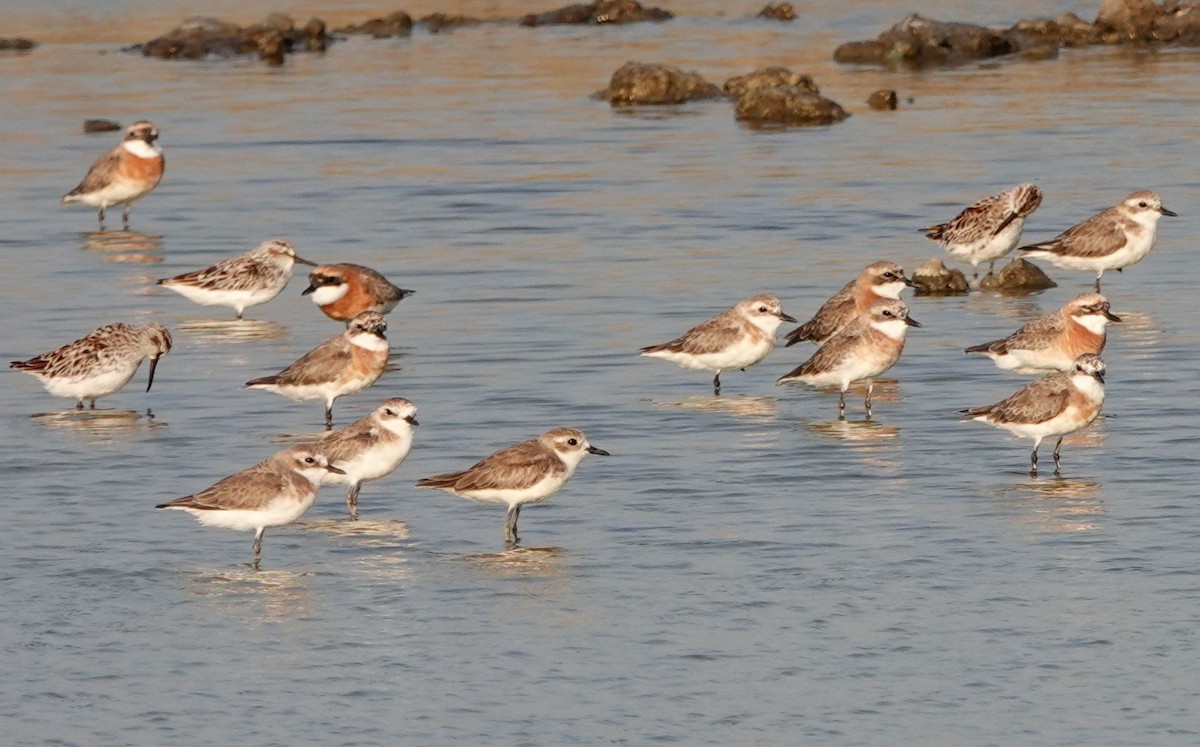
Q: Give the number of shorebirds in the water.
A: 15